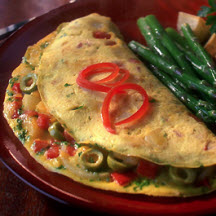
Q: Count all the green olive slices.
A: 5